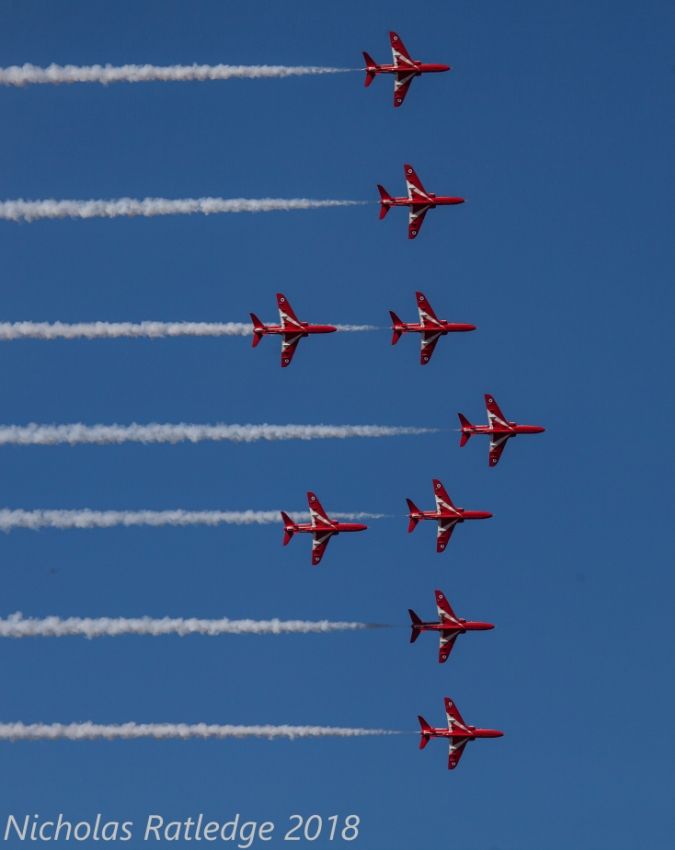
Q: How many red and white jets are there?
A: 9